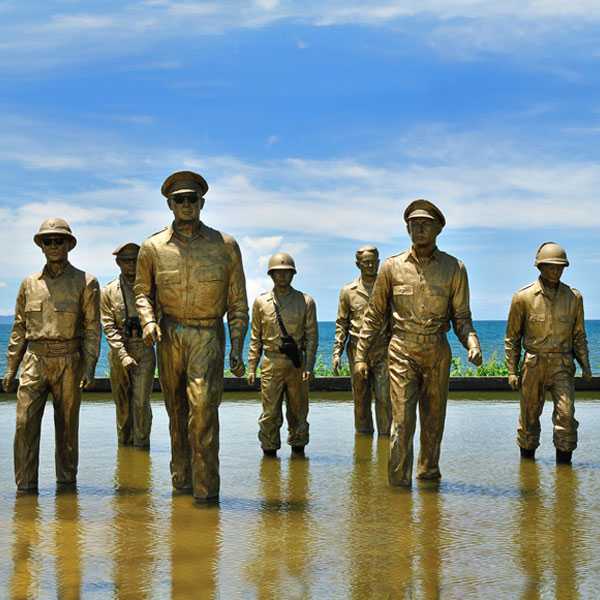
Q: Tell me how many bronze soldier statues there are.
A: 7